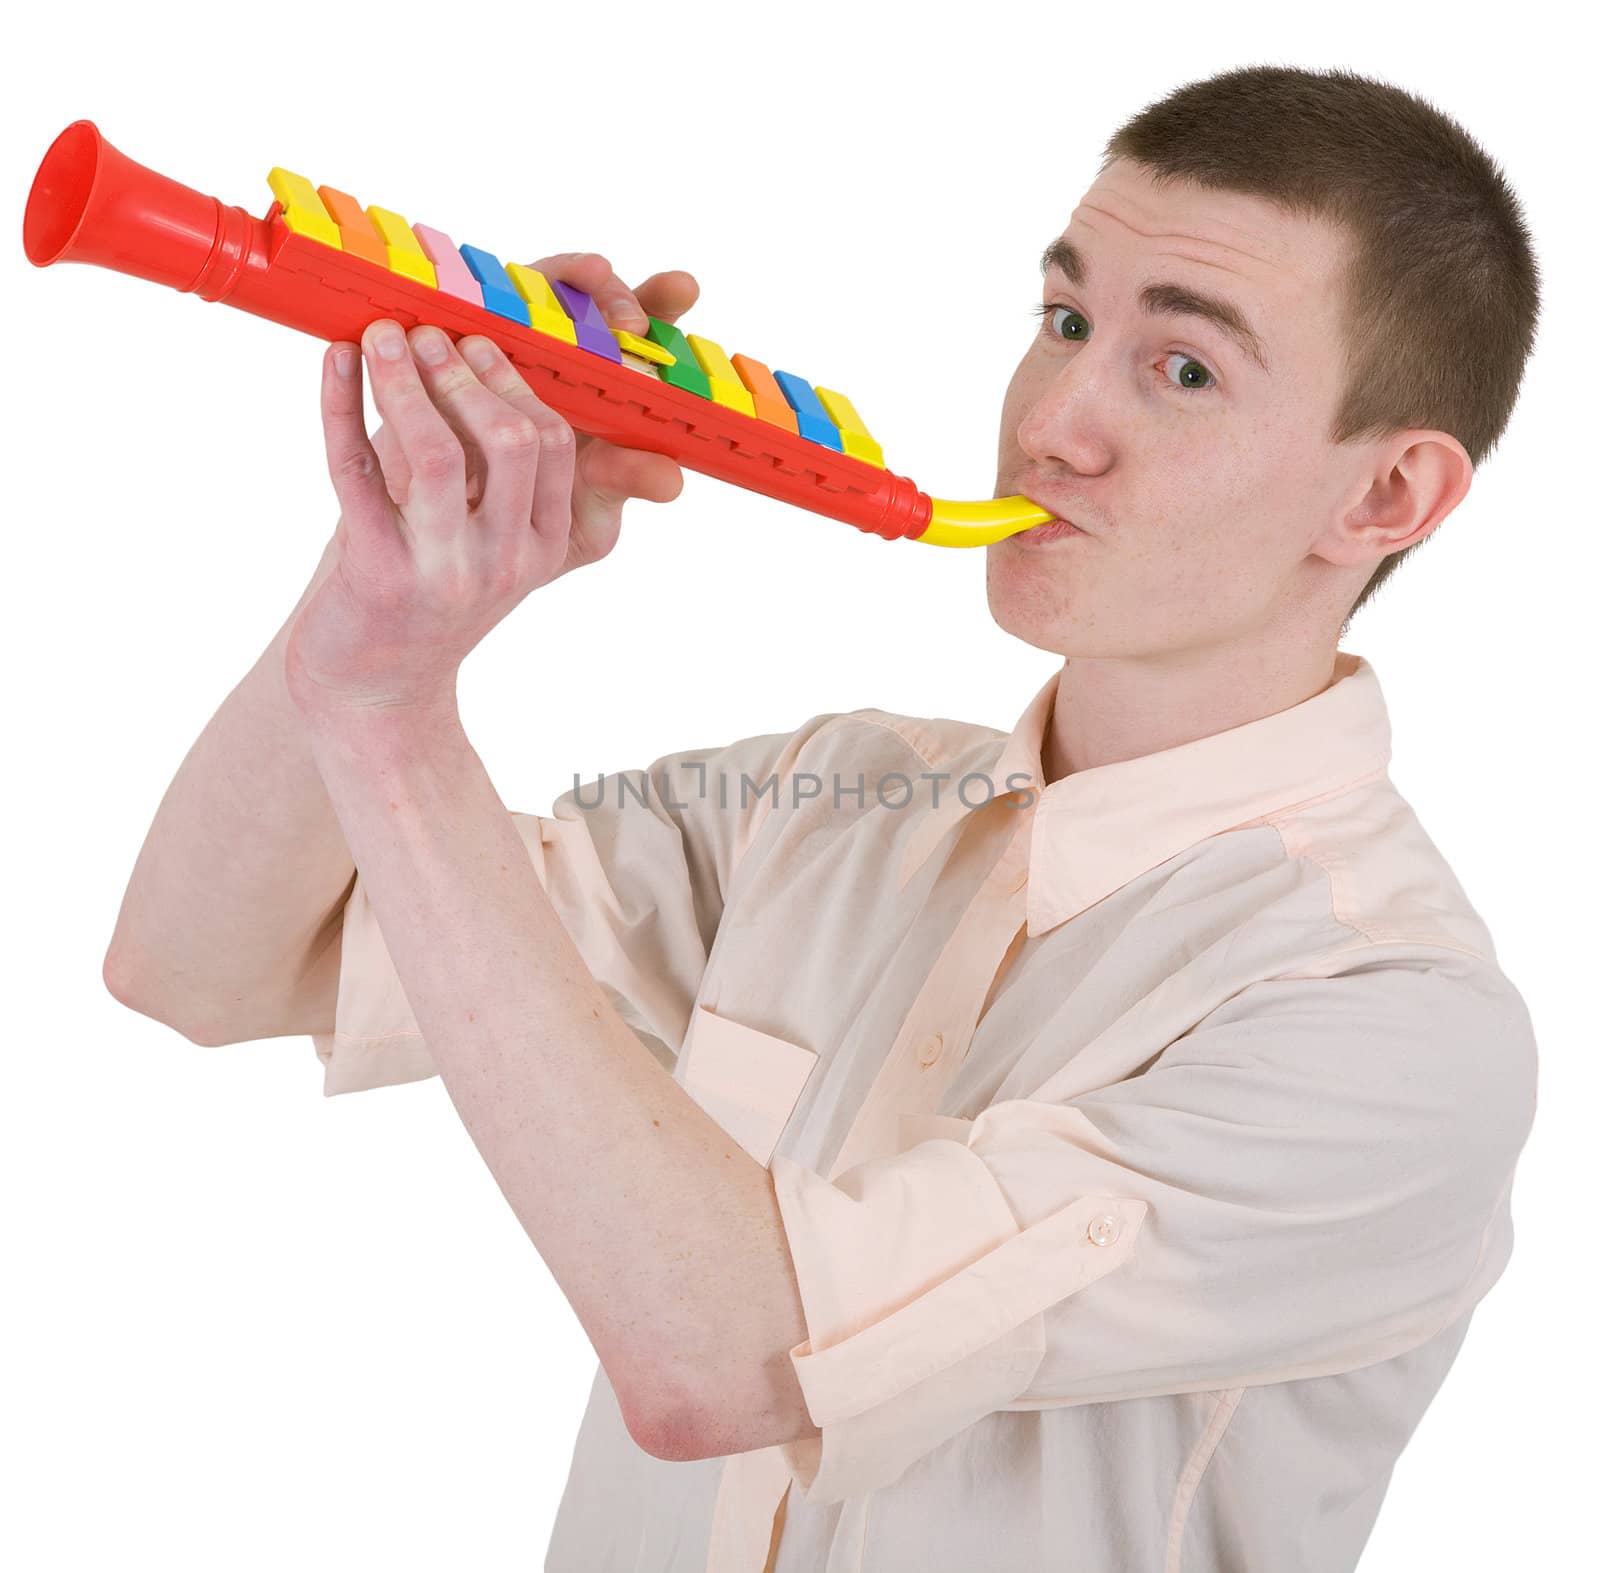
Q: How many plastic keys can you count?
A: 13